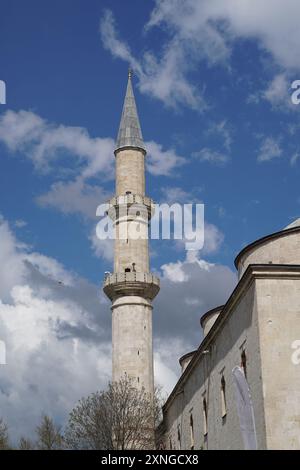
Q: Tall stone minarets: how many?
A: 1